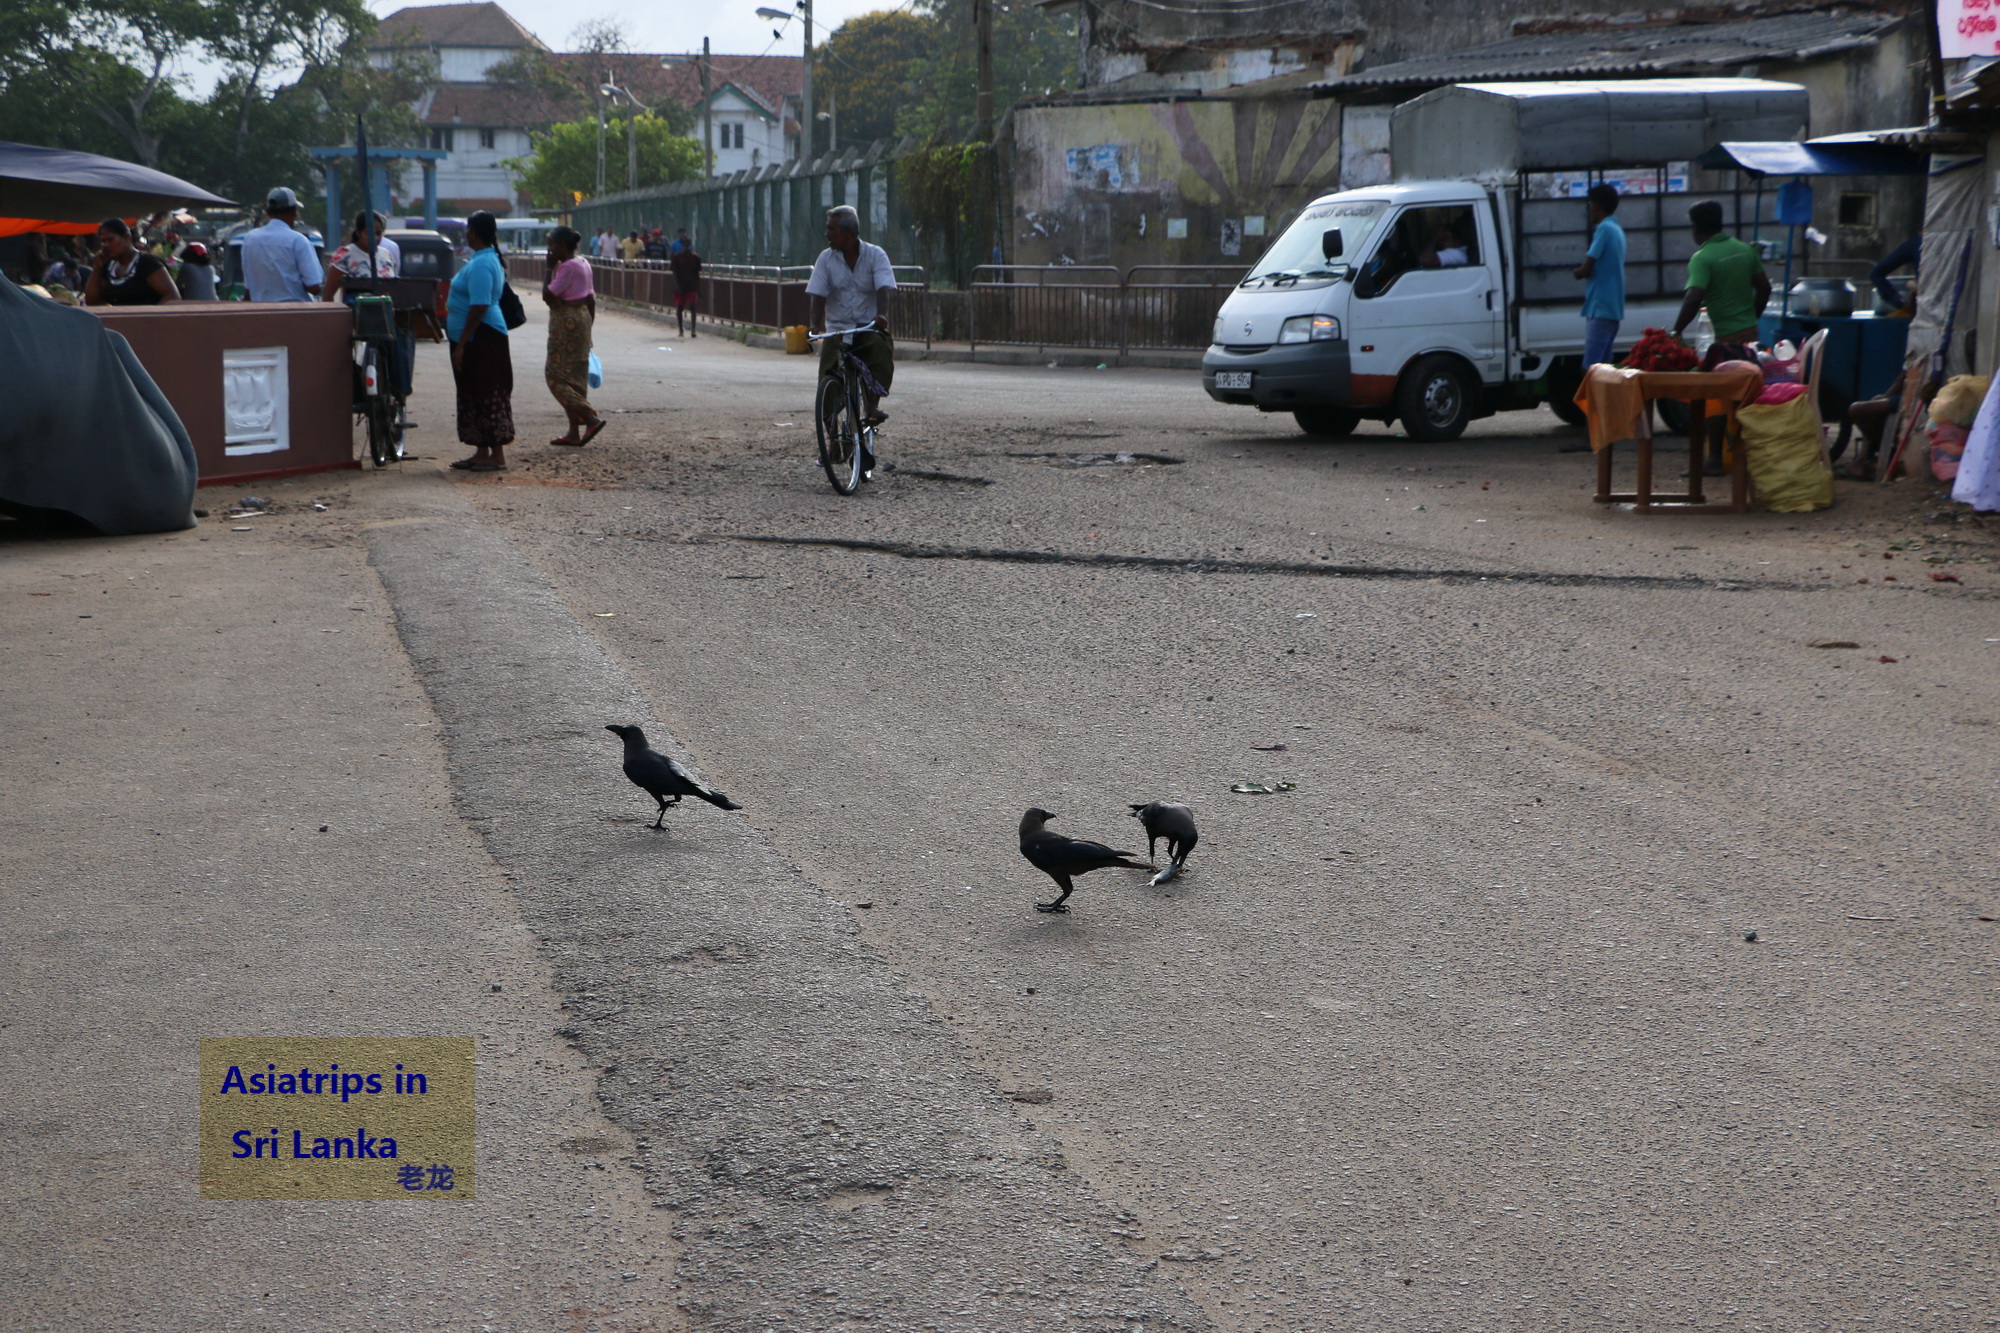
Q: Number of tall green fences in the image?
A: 1